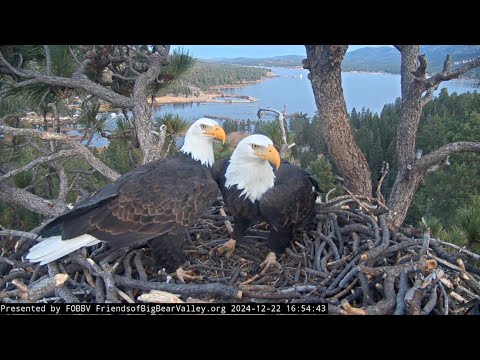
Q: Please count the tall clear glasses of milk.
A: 0